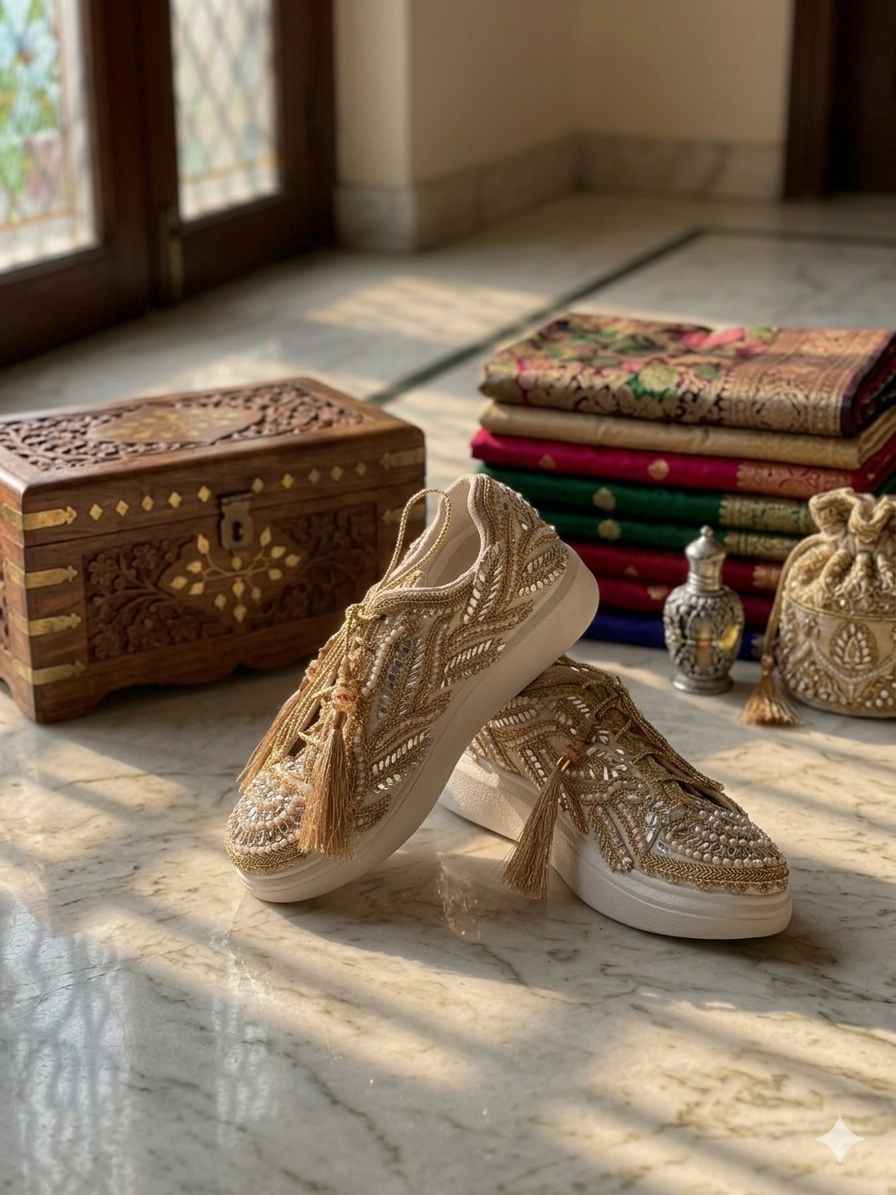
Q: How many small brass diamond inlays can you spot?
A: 10